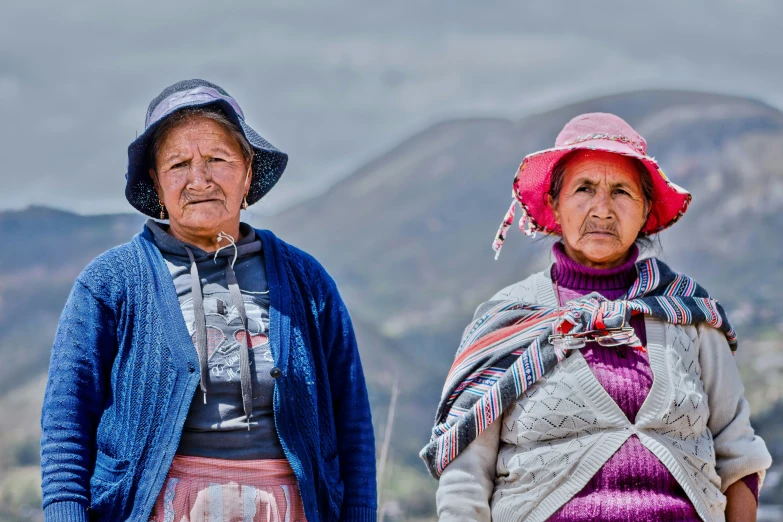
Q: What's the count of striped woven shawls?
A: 1